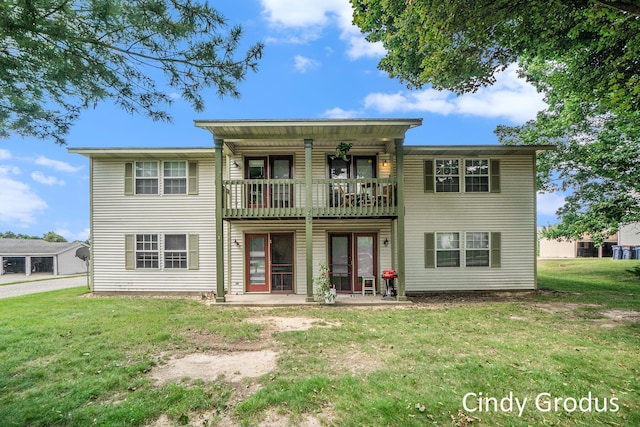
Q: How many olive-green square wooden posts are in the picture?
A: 3